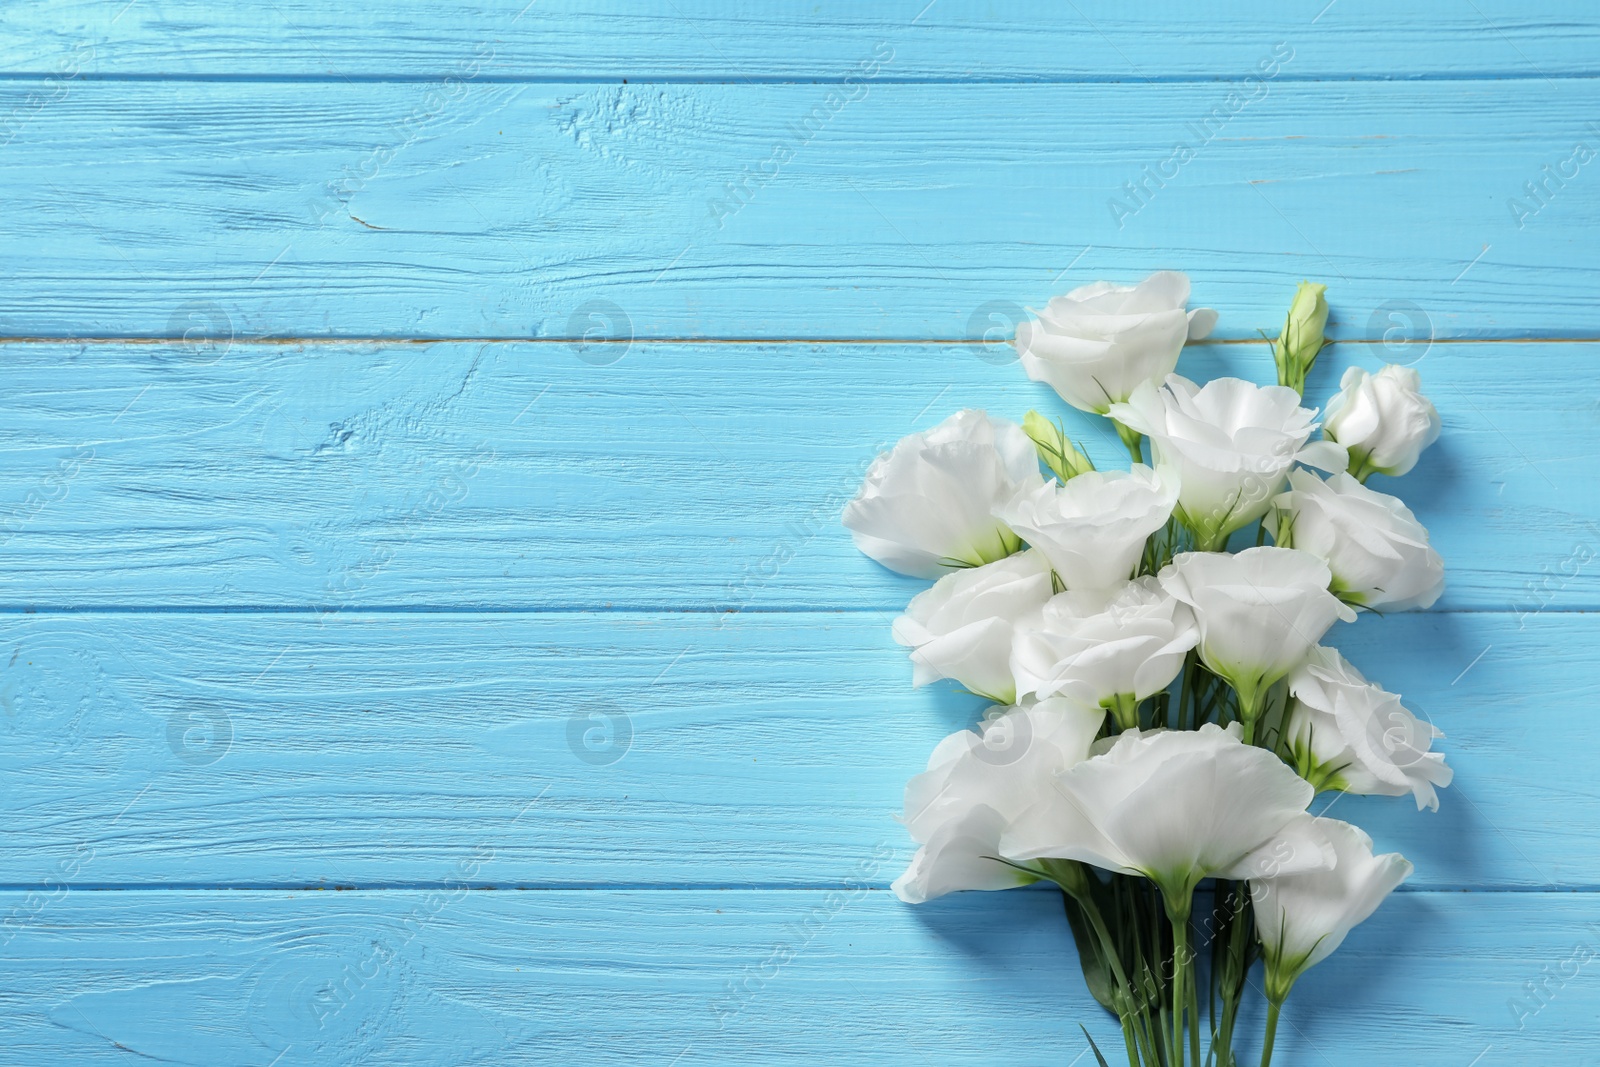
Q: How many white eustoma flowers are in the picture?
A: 13